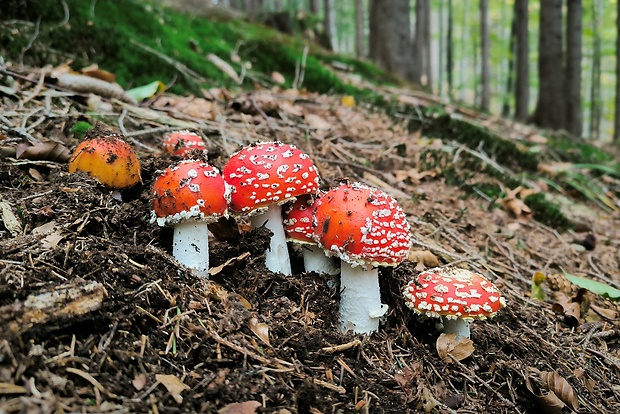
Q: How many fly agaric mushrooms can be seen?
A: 7